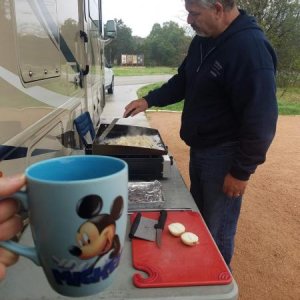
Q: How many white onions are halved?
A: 1